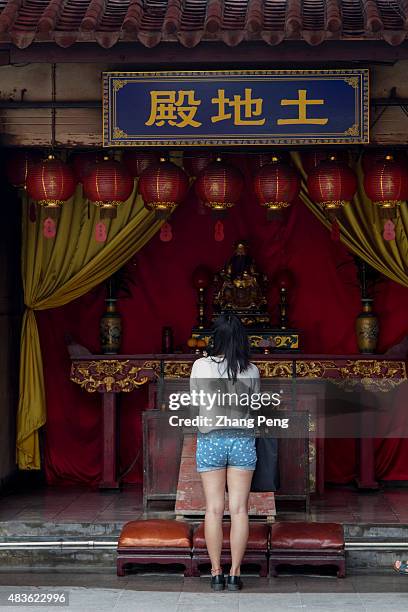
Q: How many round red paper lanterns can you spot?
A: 7